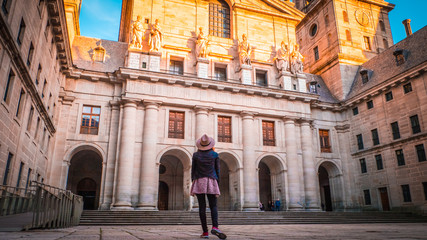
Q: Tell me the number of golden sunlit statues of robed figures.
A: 6